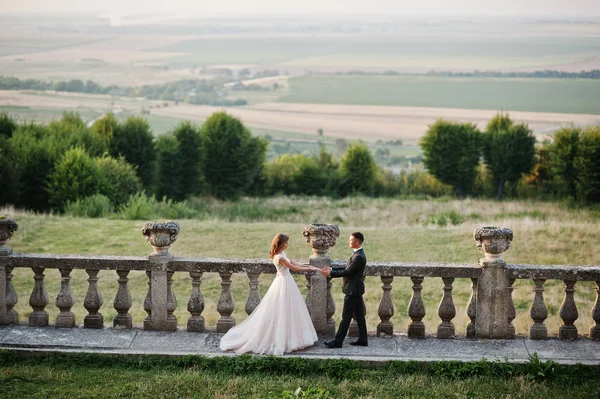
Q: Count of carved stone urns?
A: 4